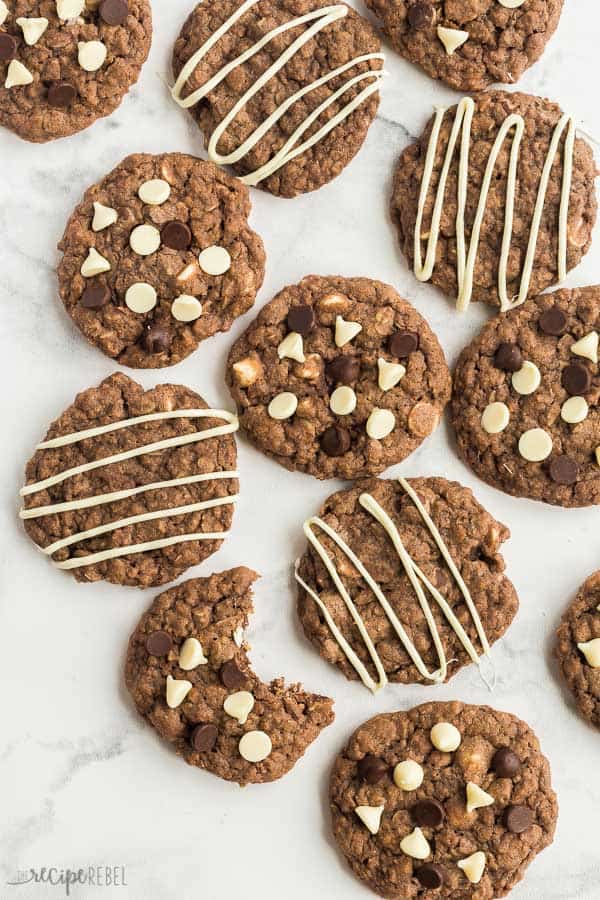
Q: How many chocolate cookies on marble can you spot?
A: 12